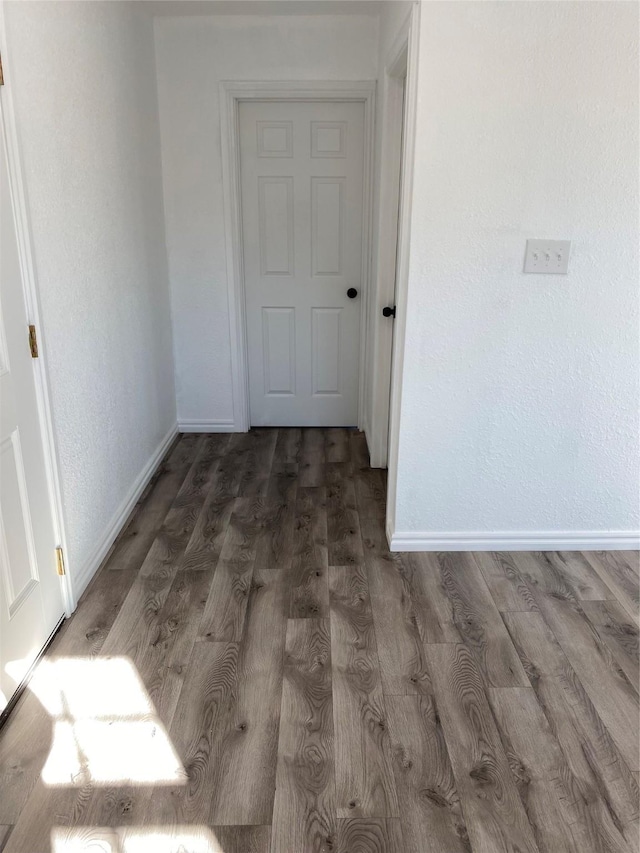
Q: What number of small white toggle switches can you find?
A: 3